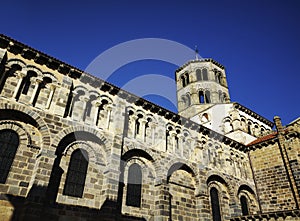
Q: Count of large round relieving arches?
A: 6